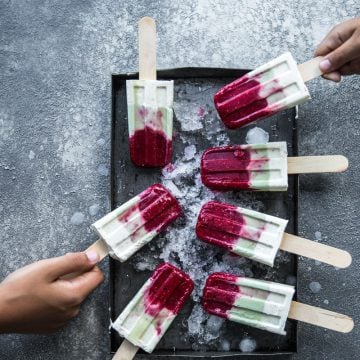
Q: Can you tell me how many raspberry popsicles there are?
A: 7